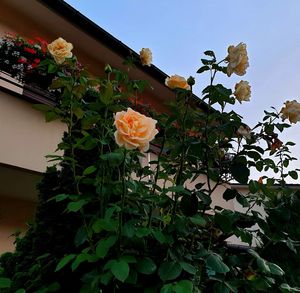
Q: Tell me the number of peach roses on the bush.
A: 7